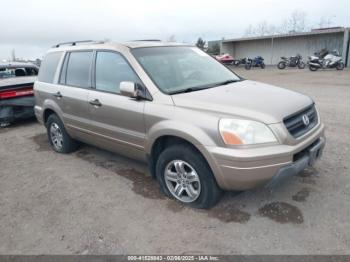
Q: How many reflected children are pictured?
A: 0